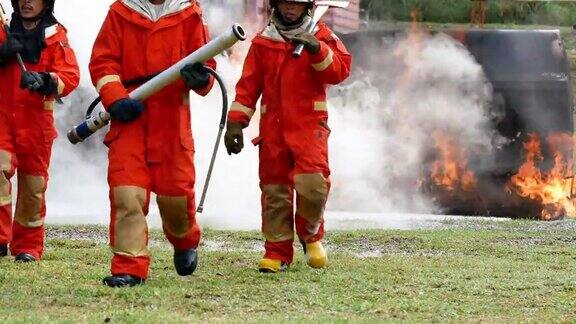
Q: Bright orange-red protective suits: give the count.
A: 3